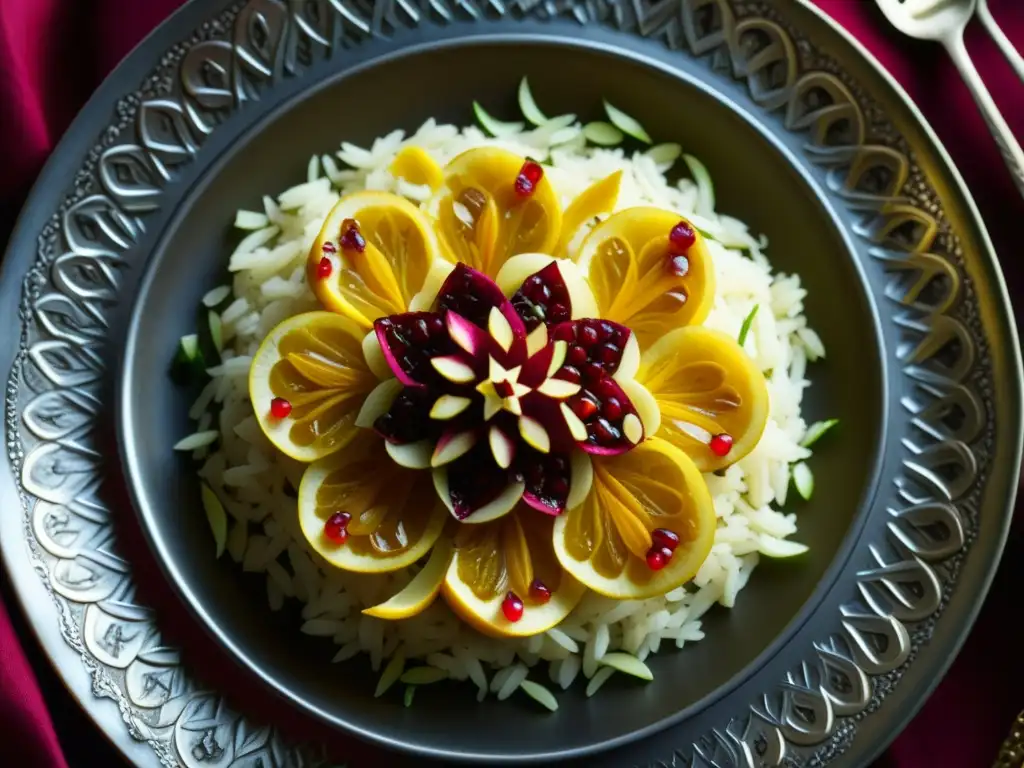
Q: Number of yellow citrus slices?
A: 8